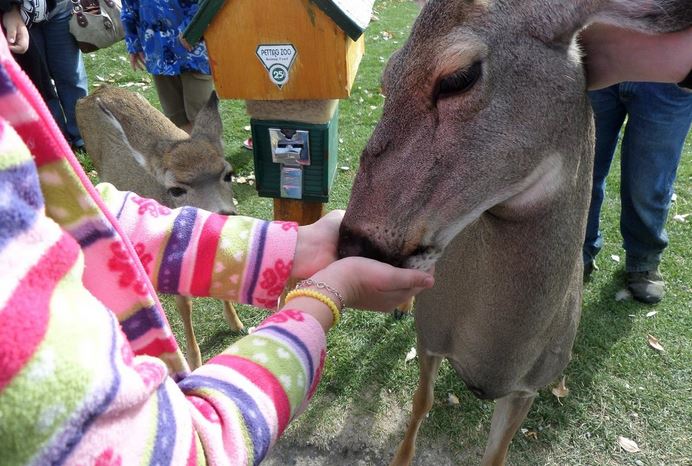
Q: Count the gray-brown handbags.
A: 1